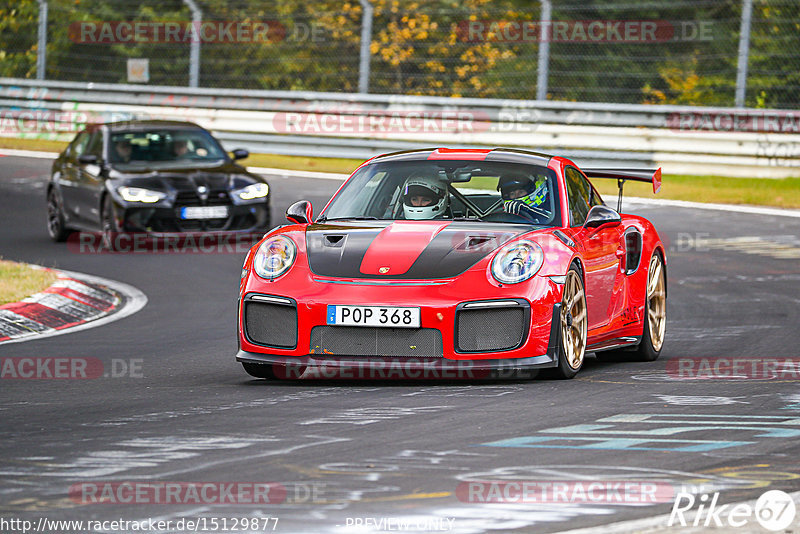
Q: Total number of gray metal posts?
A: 5